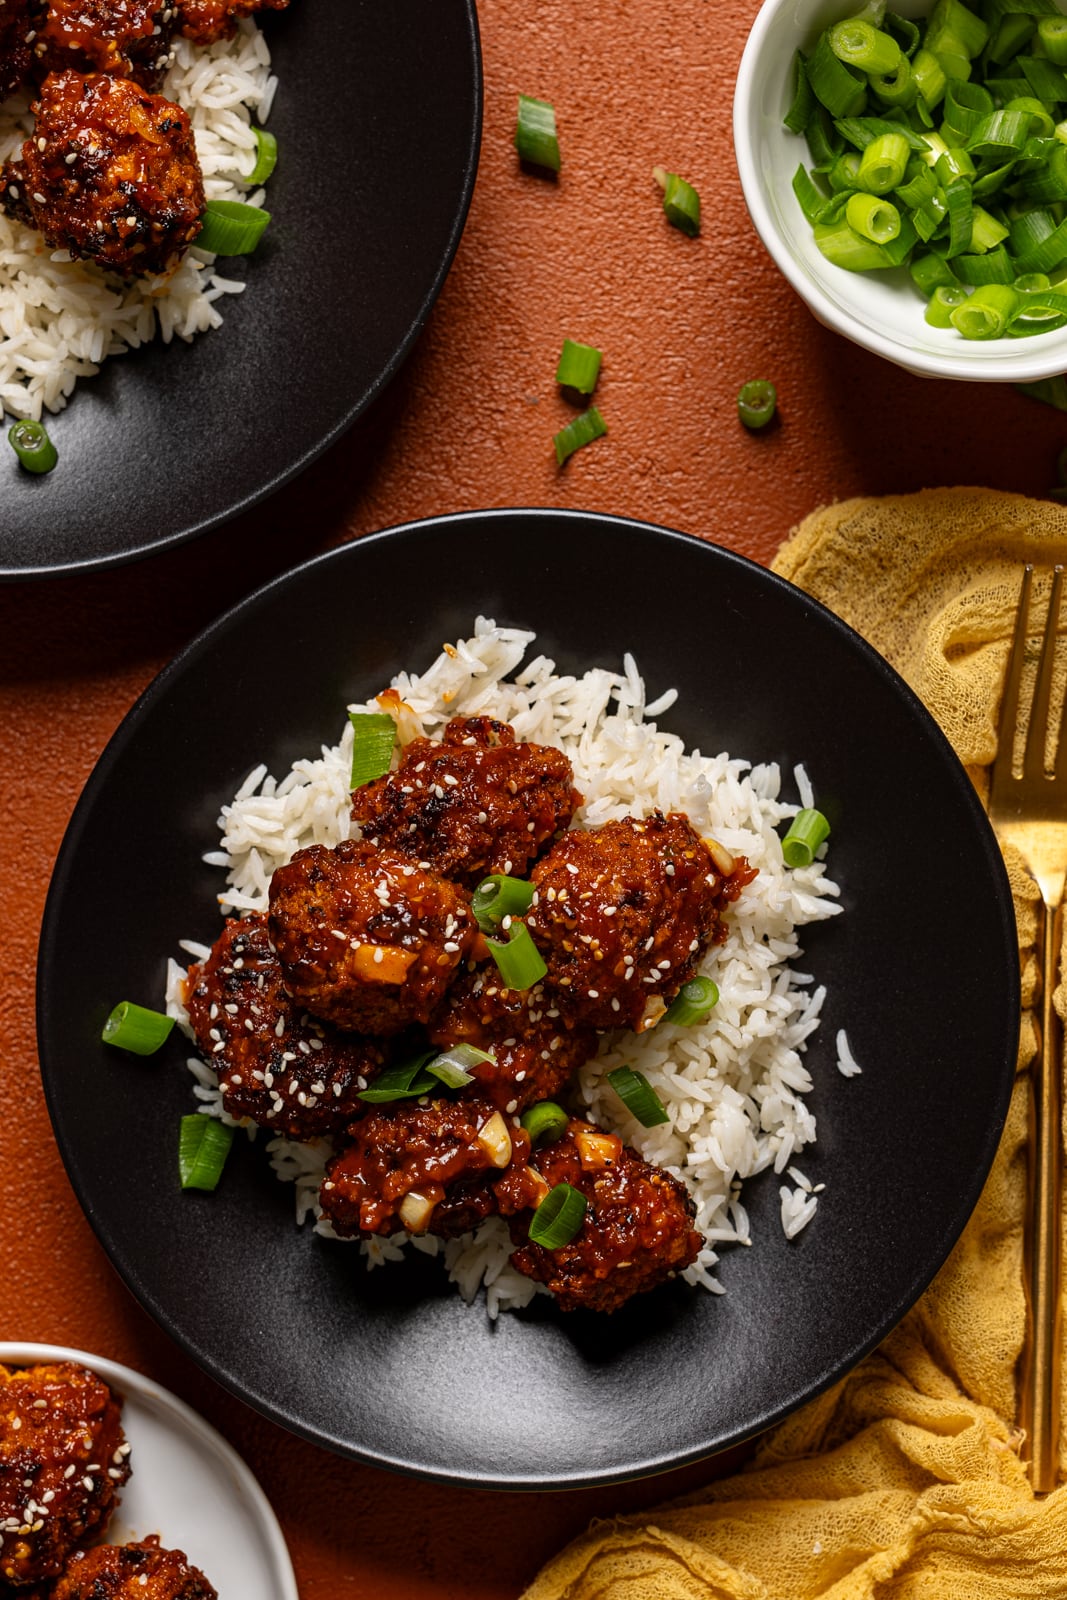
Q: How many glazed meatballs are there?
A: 13